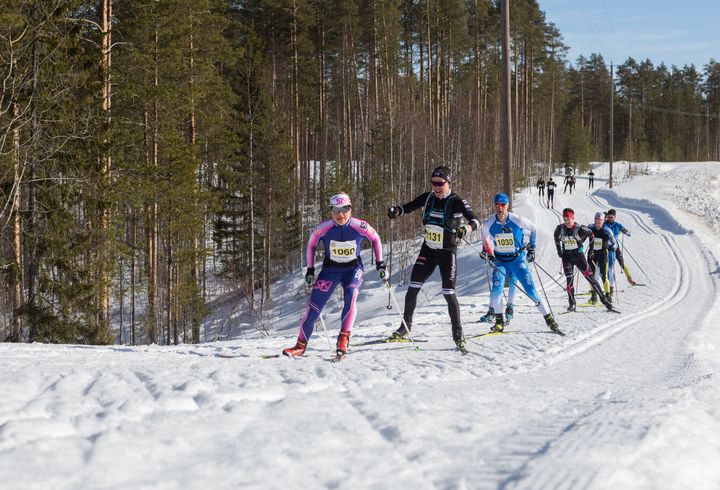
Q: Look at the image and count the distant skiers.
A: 5